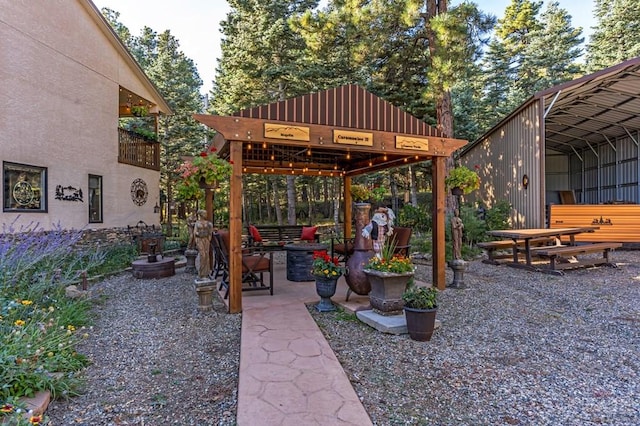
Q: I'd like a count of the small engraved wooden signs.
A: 3